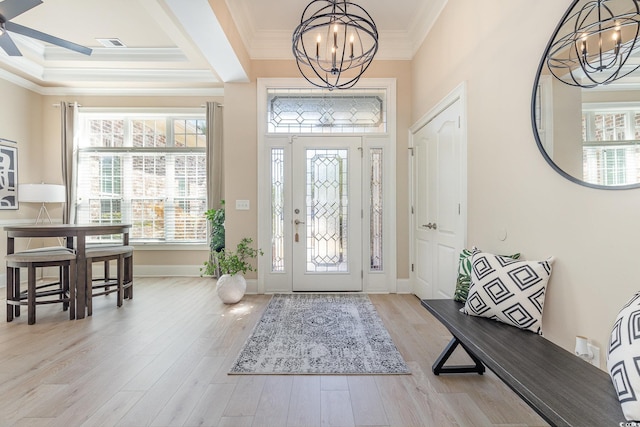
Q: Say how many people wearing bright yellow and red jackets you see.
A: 0